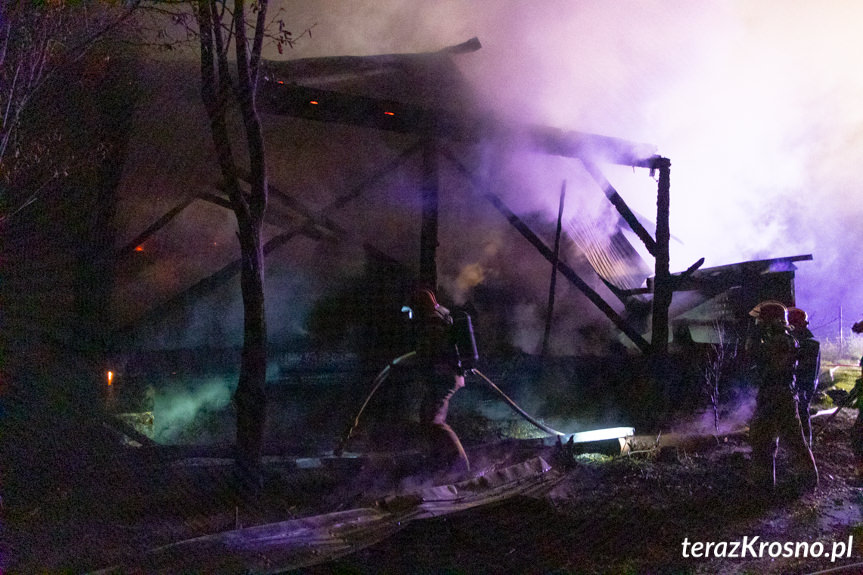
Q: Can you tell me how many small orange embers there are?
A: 5